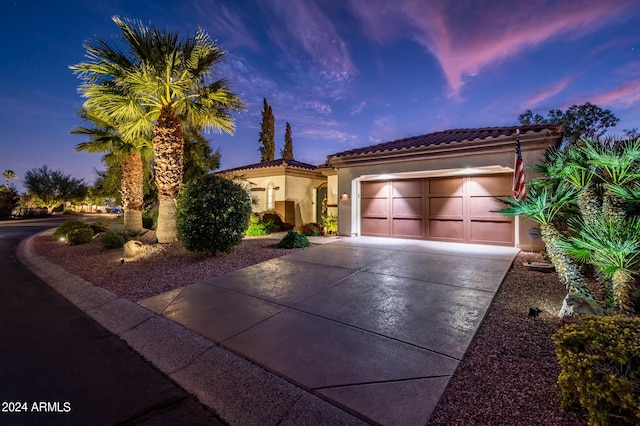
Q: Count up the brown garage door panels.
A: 12